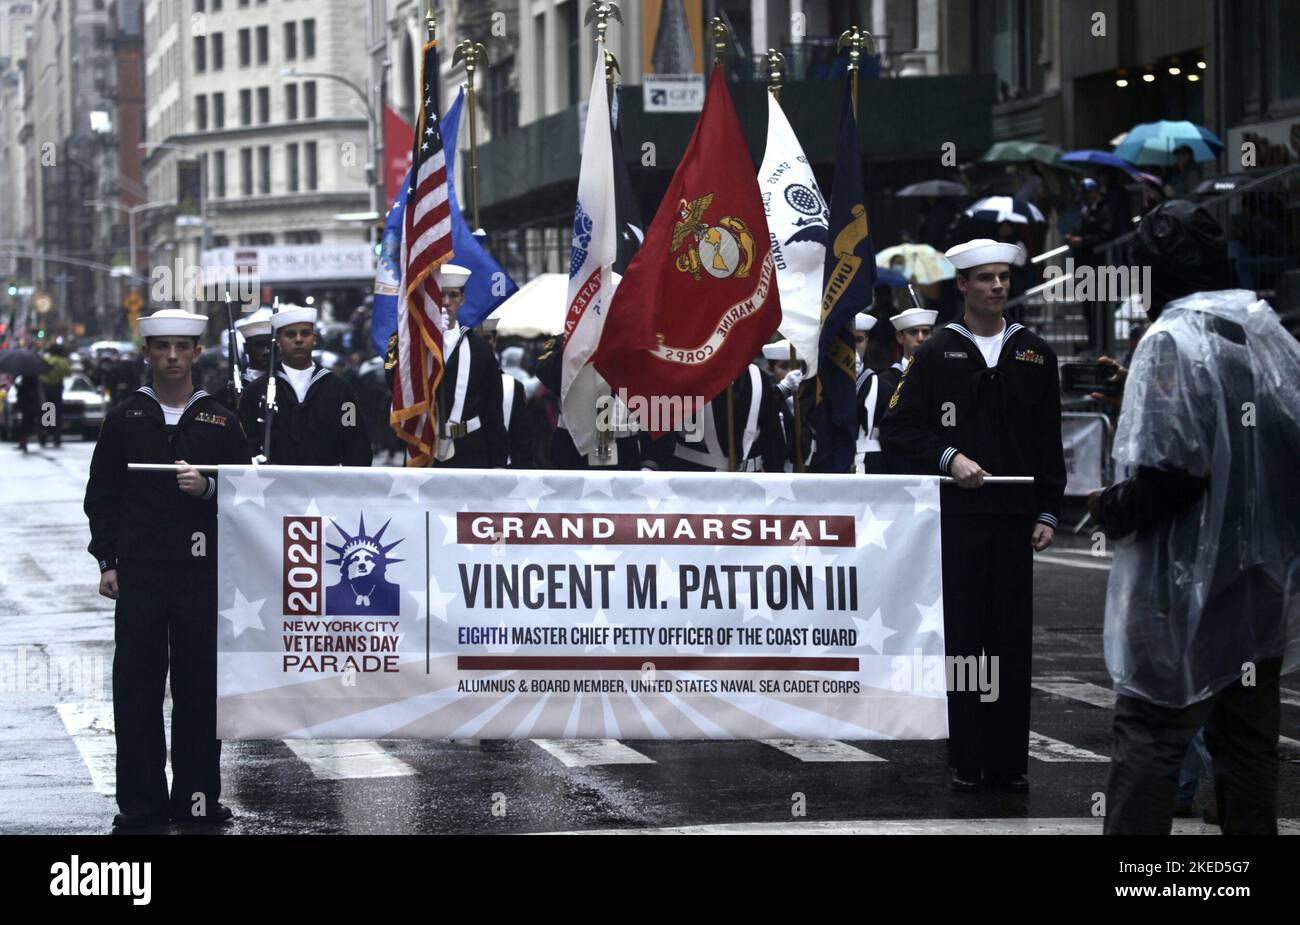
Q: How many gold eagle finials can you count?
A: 6